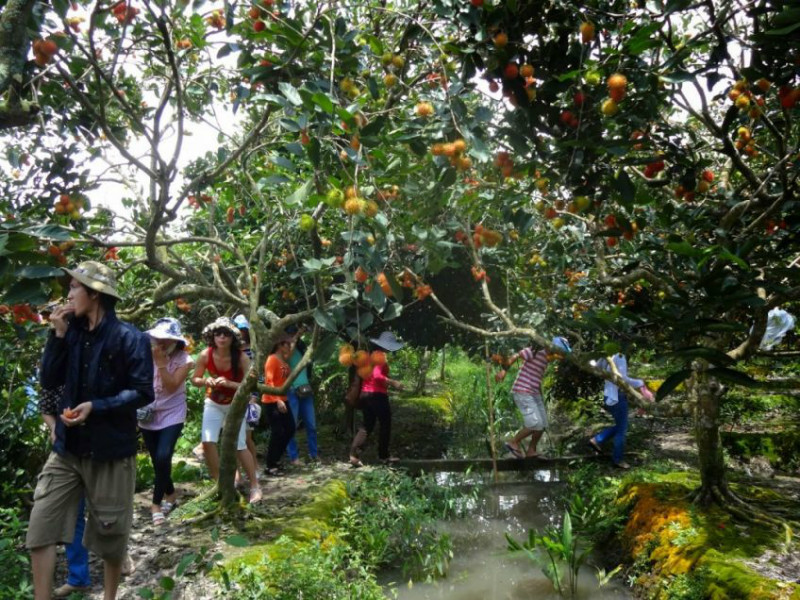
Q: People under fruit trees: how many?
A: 10